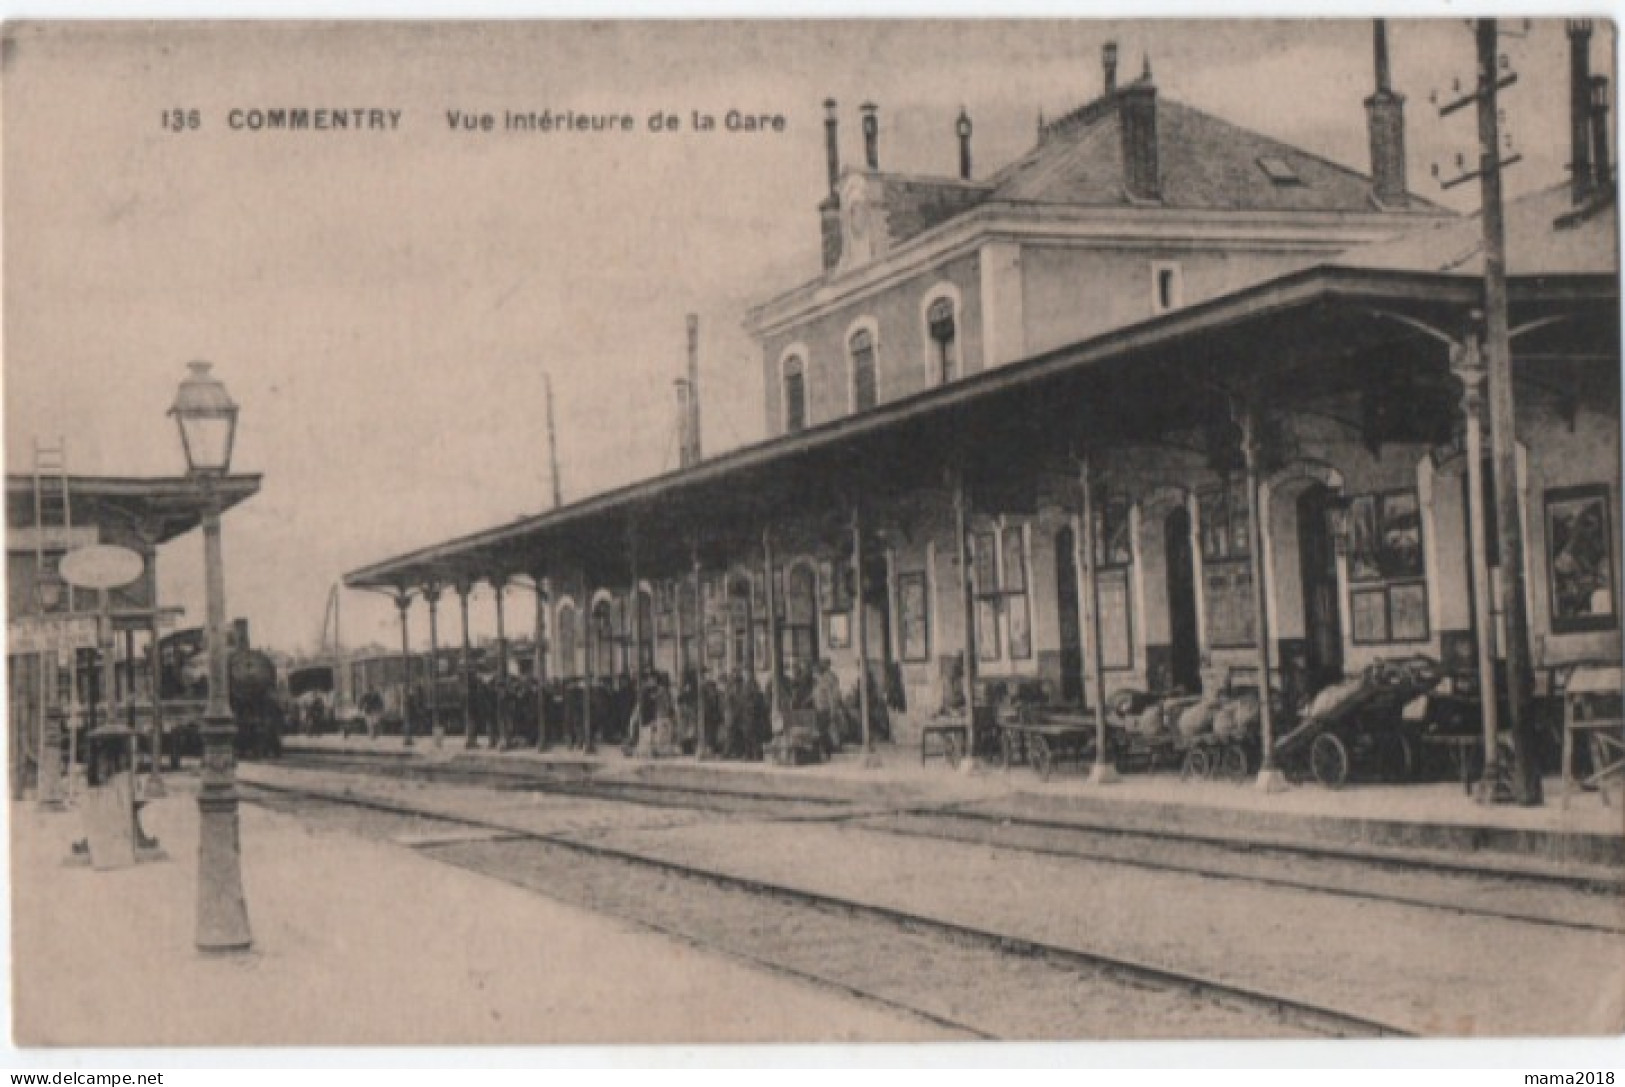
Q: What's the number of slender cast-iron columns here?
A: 14